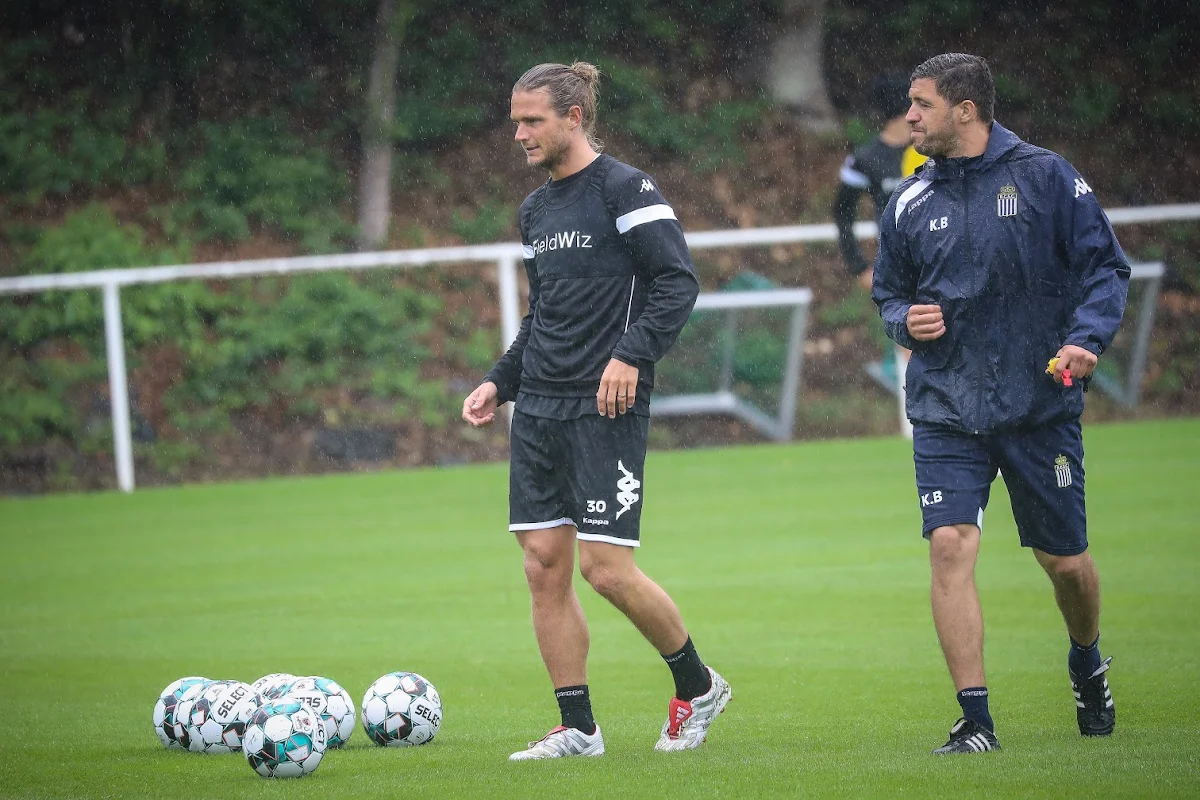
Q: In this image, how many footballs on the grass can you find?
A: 7